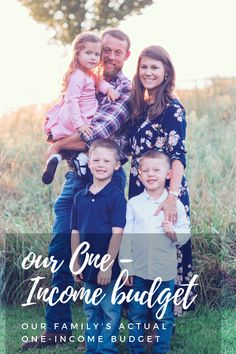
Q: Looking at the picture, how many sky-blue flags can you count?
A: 0